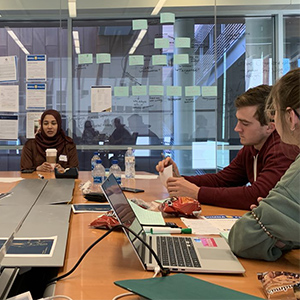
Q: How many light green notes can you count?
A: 15